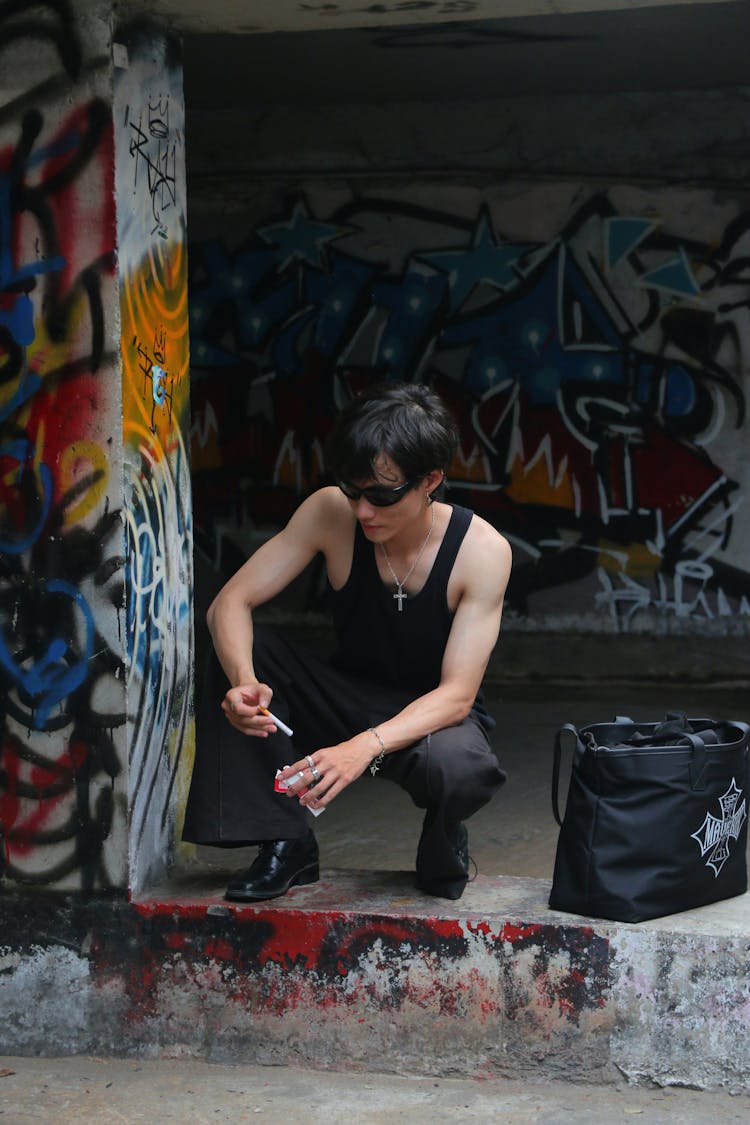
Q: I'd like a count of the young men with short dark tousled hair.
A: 1